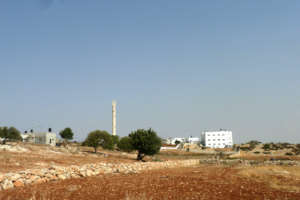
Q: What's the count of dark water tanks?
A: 3